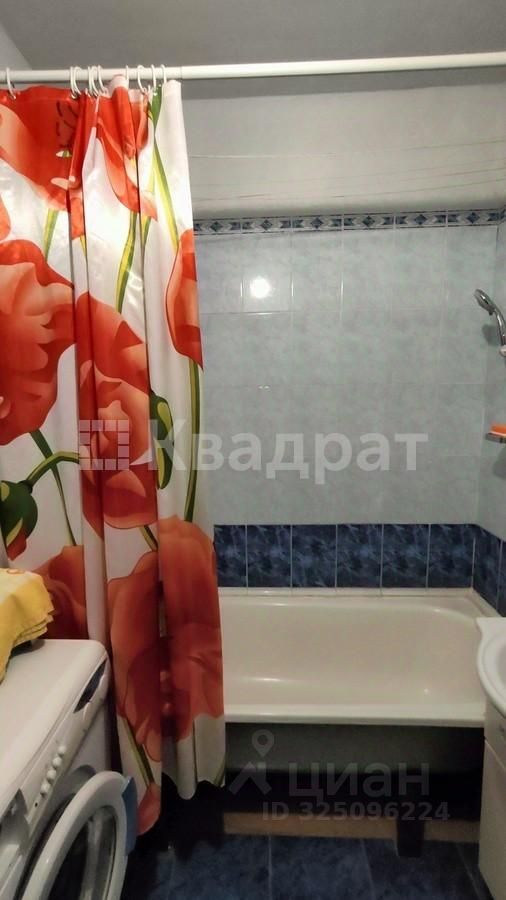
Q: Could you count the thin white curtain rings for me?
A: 10